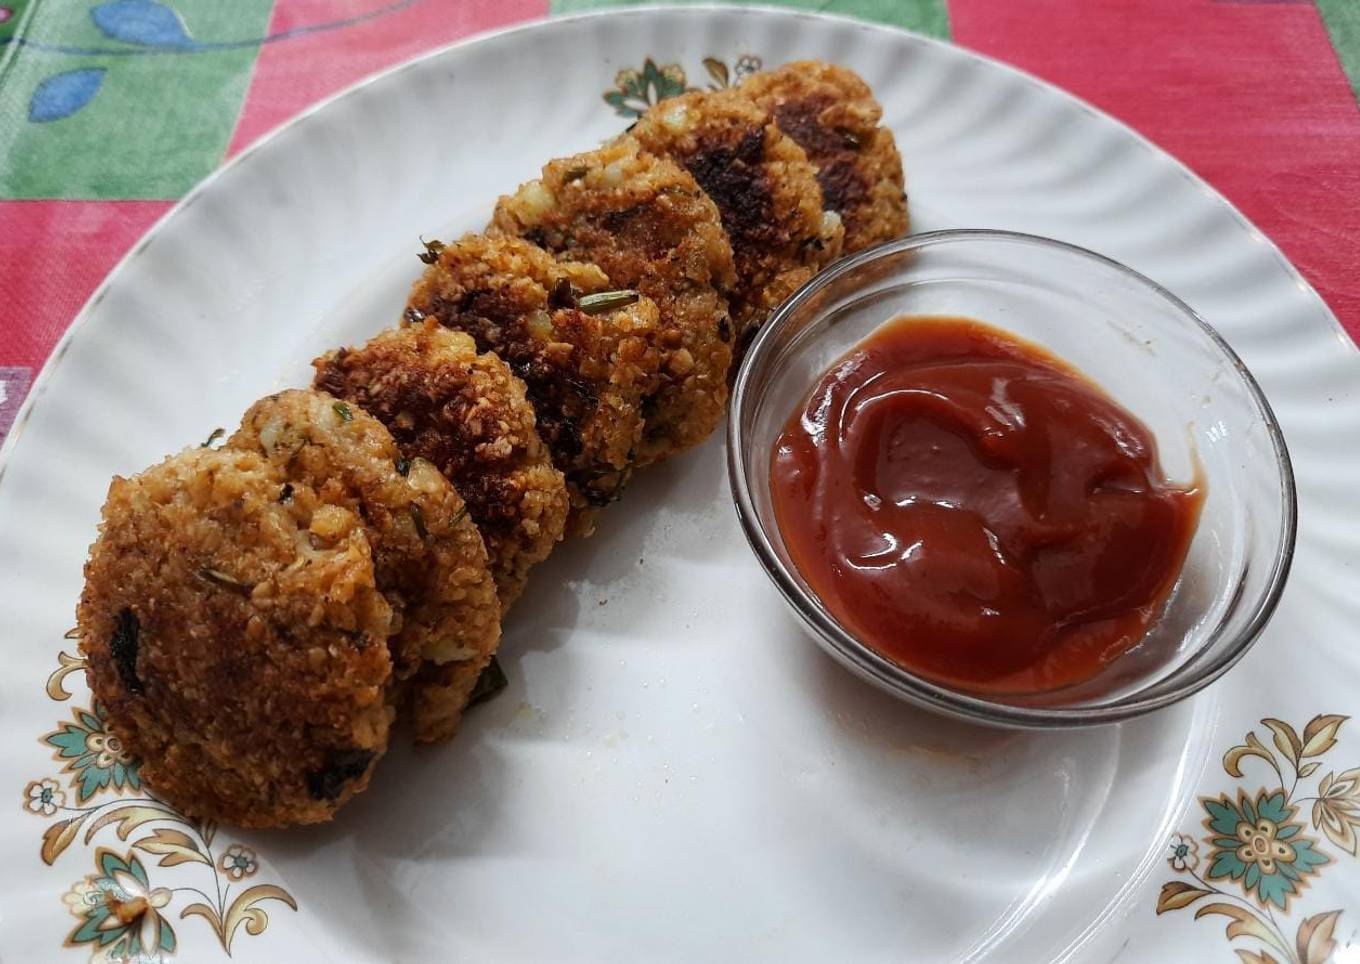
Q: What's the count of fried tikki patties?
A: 7